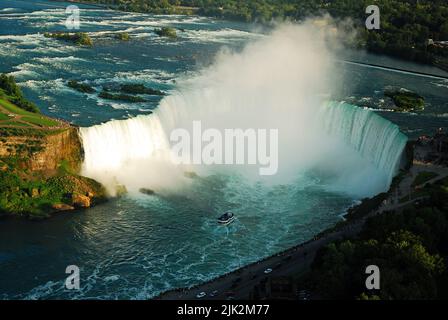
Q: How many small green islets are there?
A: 7